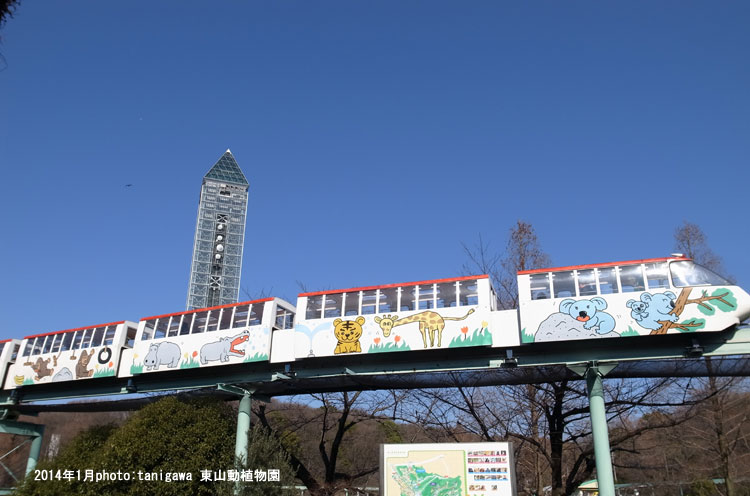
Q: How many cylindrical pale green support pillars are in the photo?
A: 3